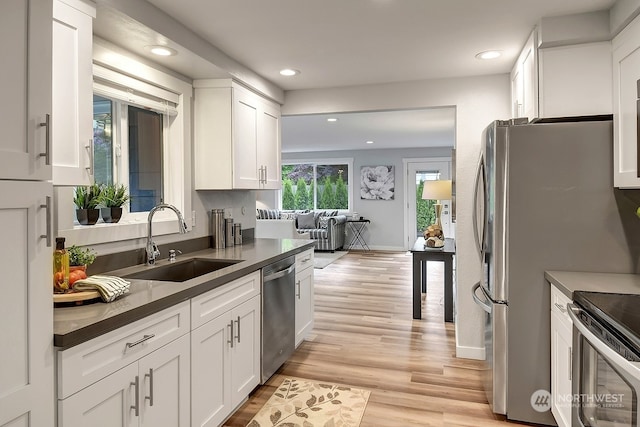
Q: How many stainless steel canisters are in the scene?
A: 3